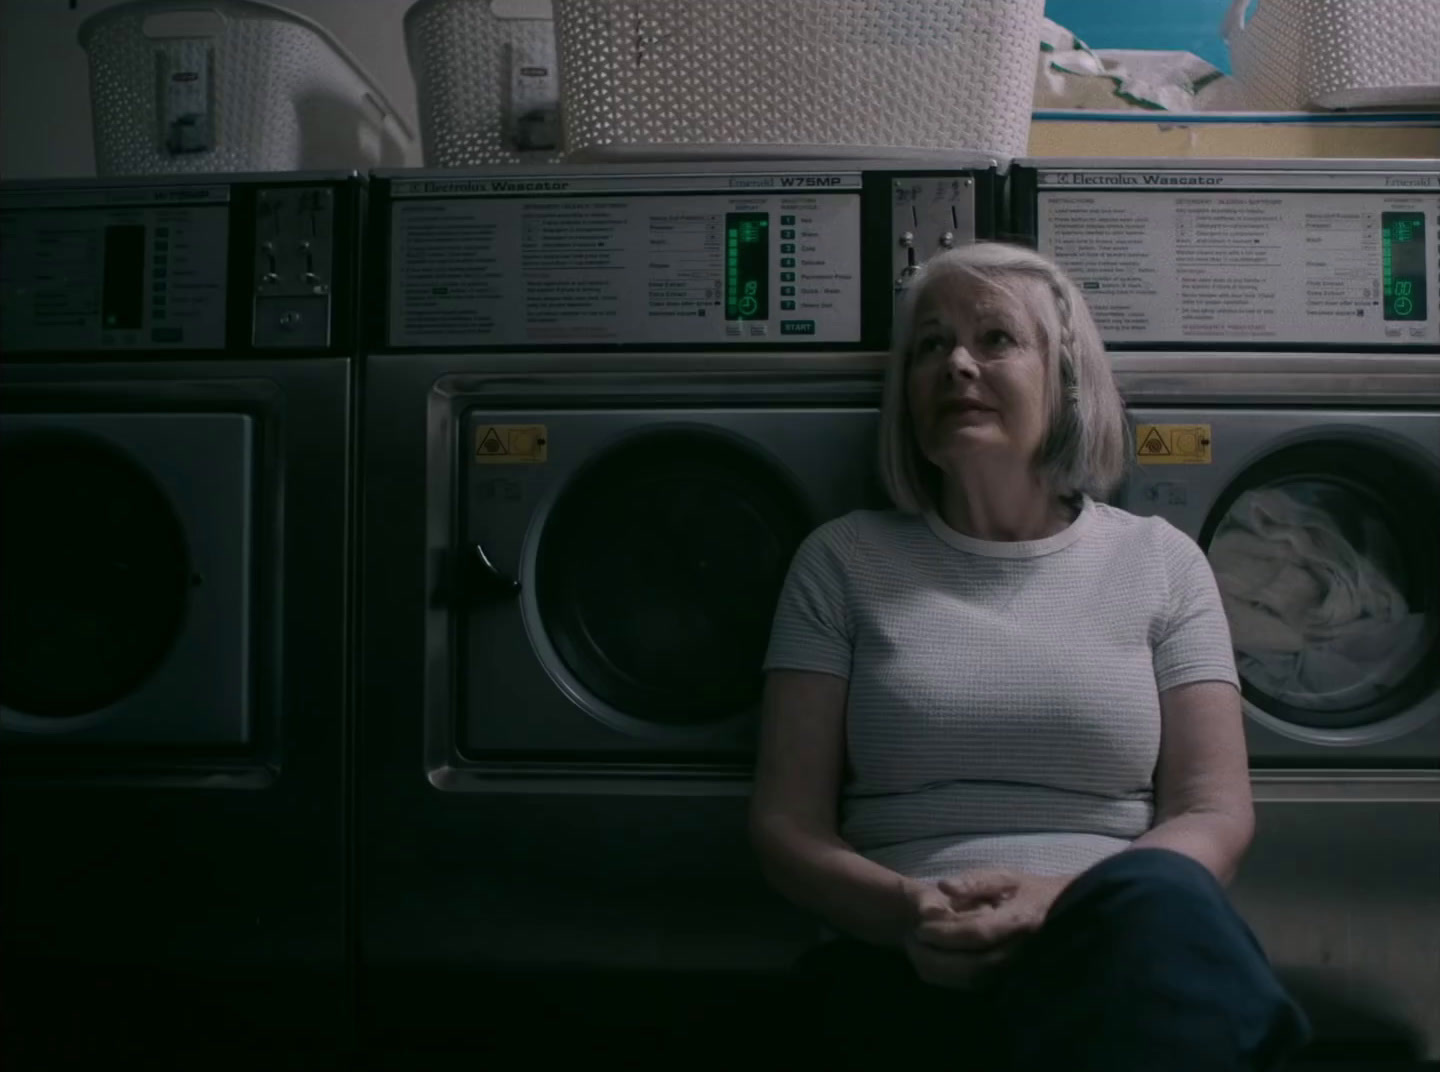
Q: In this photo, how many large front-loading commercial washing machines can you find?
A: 3